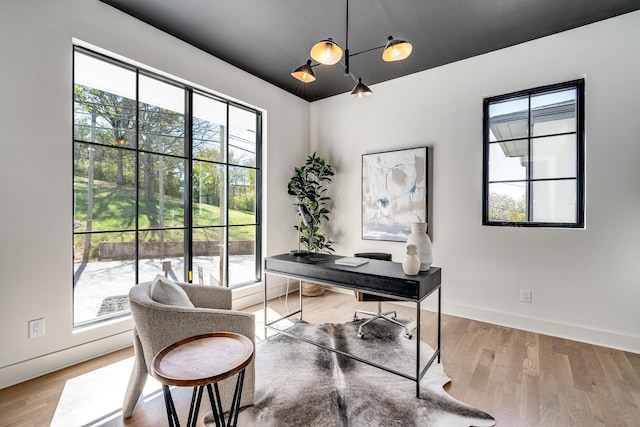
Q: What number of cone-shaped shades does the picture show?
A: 4